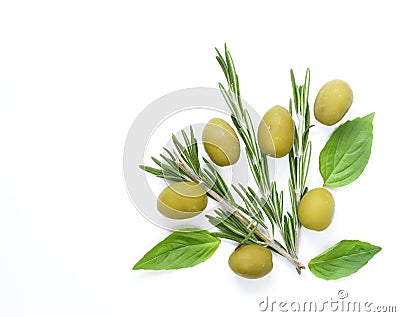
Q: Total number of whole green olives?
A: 6